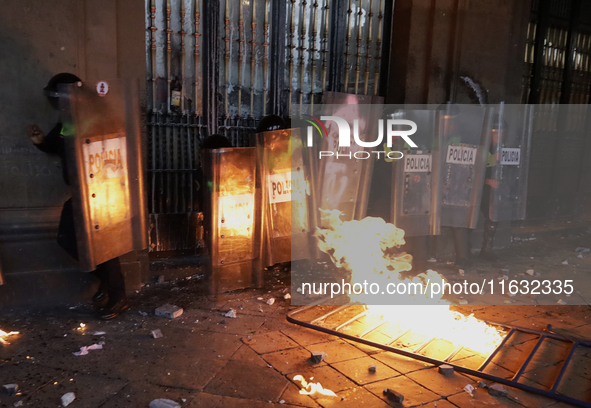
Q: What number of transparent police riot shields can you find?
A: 7